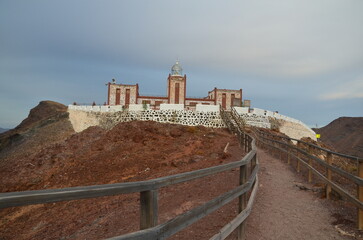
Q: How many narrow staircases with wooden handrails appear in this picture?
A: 1